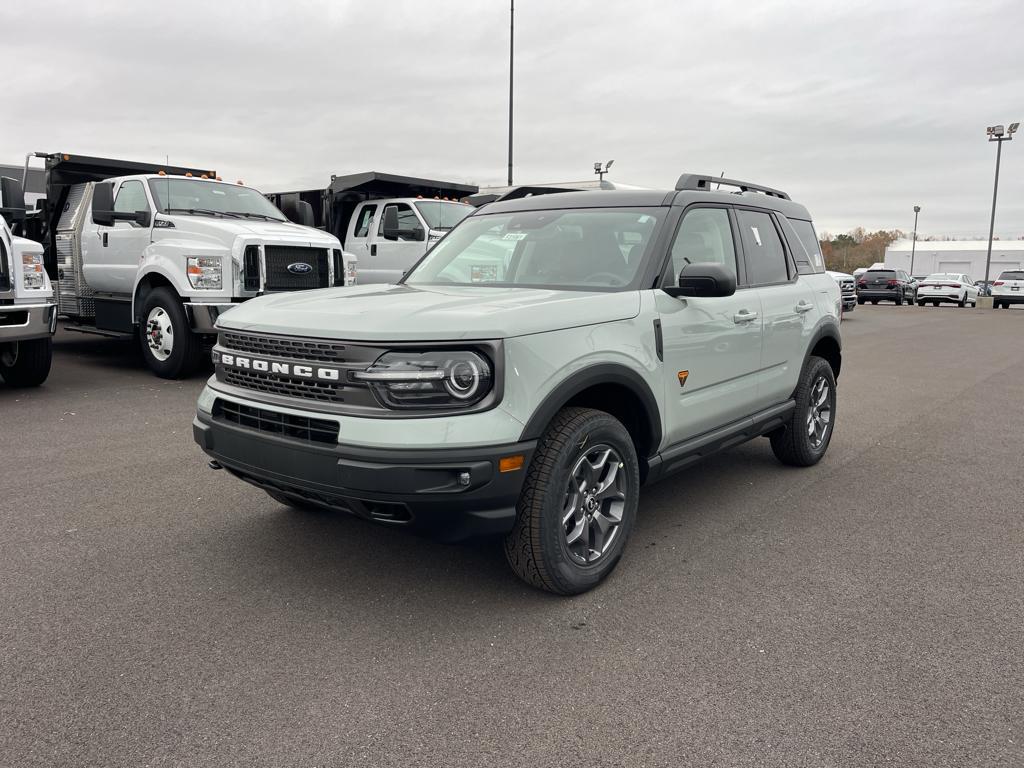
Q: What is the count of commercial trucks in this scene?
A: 3